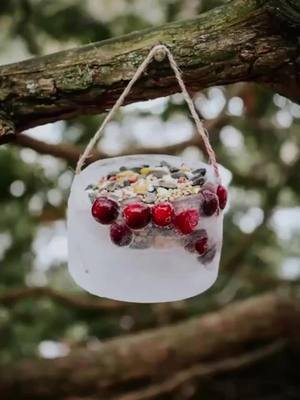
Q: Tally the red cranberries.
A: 8